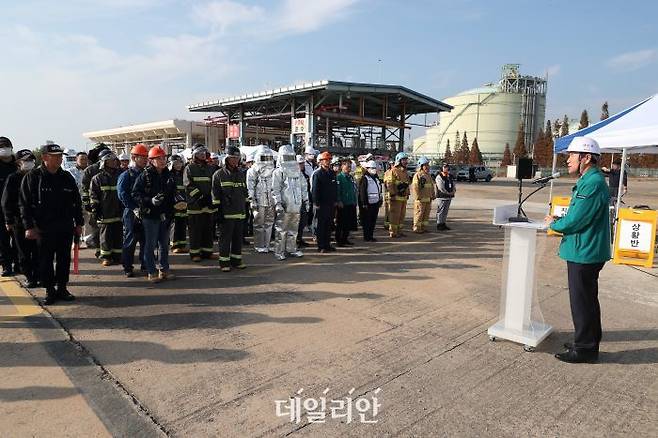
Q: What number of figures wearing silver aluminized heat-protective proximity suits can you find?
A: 2